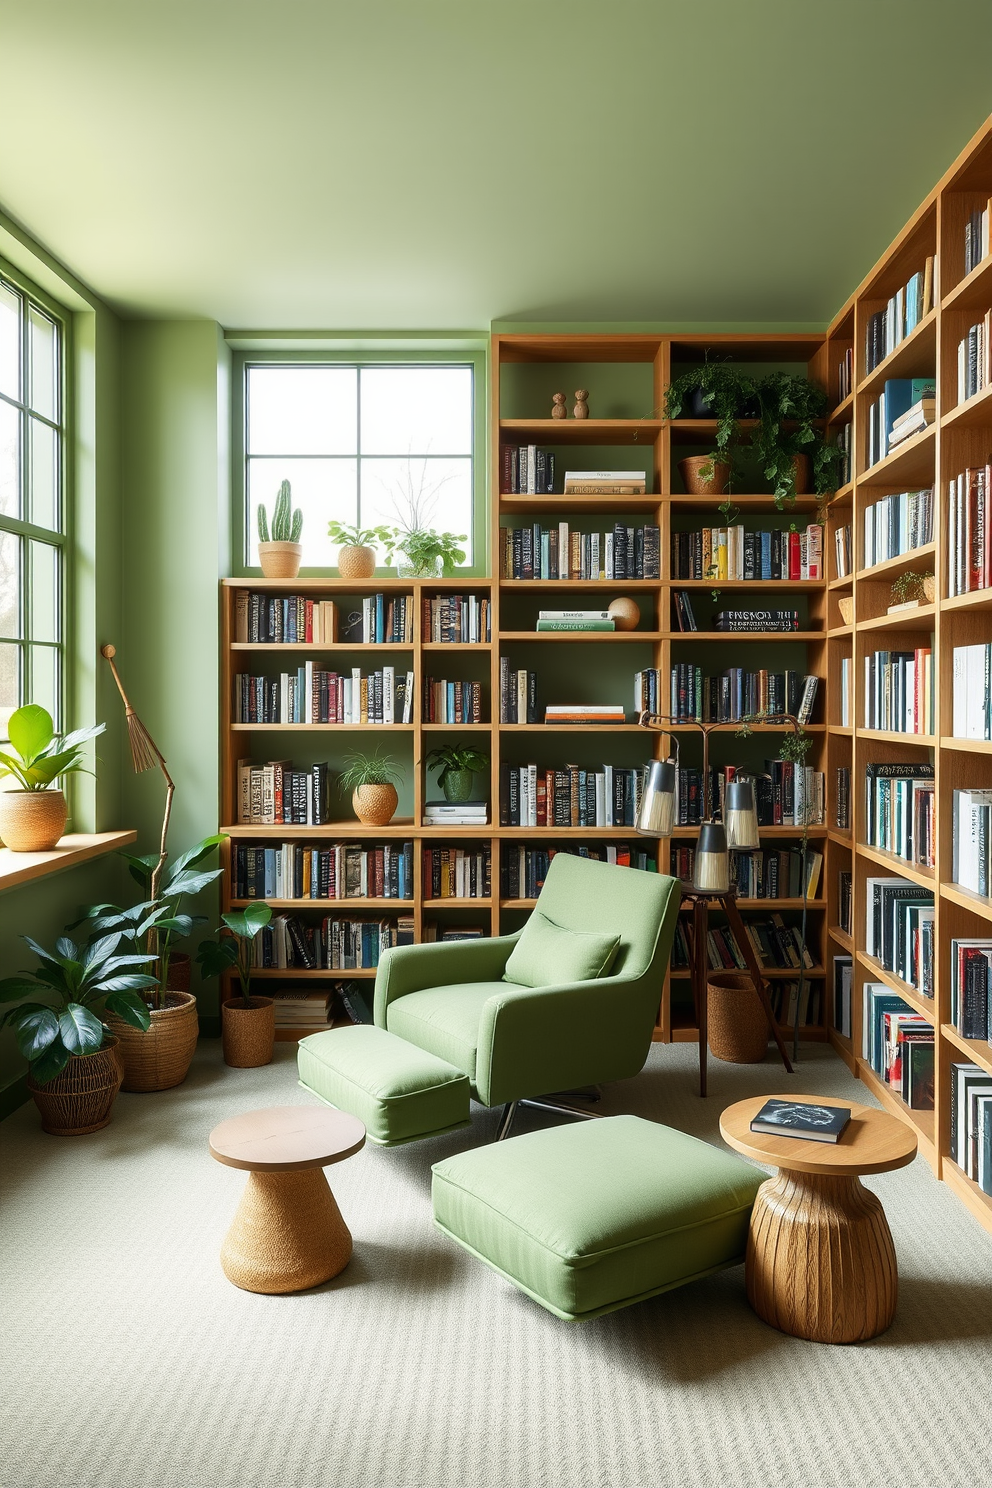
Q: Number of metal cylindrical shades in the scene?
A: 3